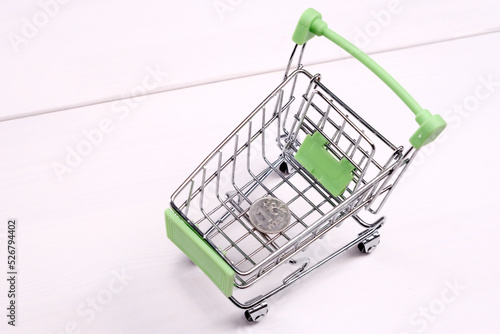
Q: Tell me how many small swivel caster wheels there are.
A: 3